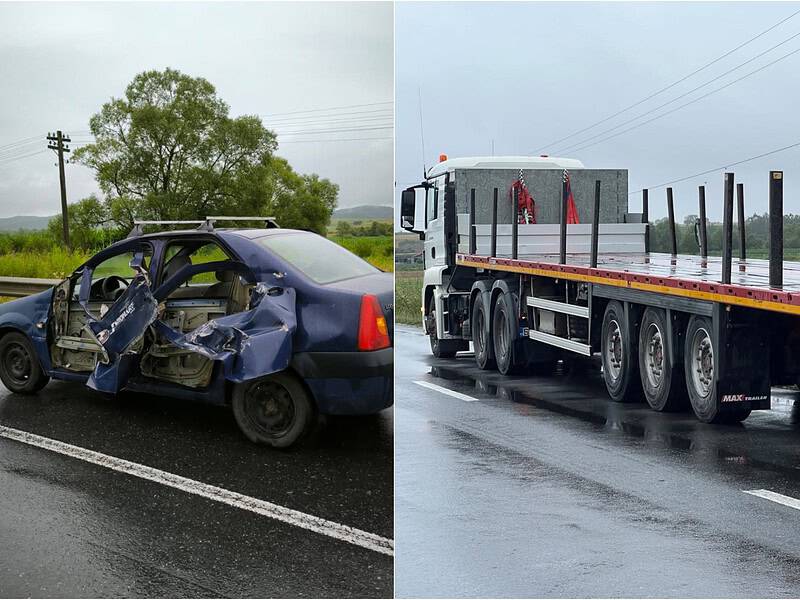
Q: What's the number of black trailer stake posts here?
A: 11